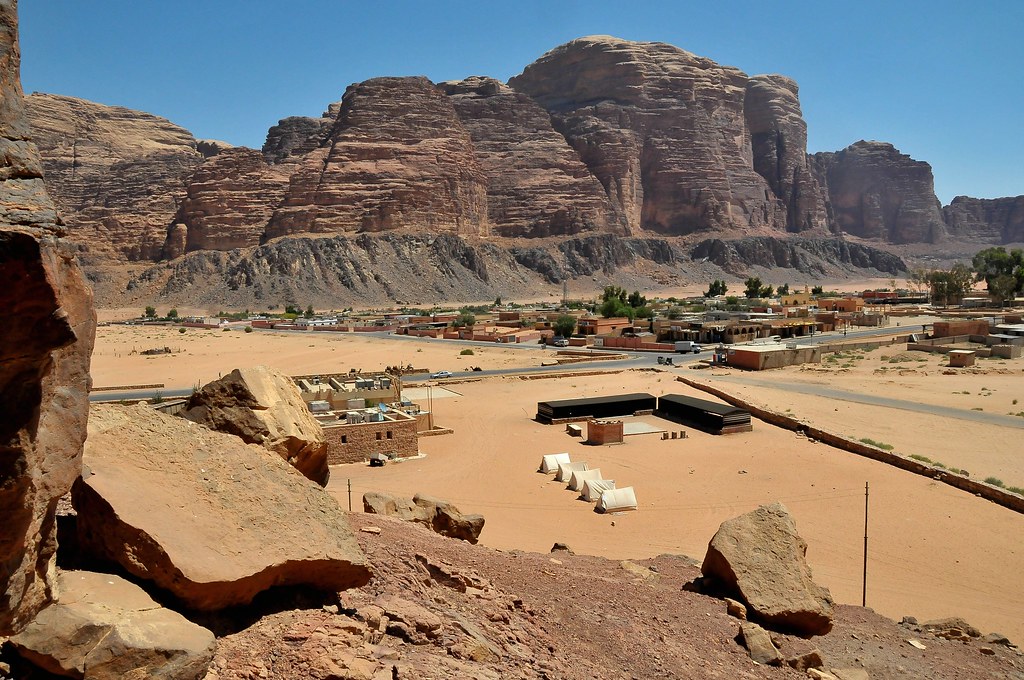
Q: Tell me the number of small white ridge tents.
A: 5